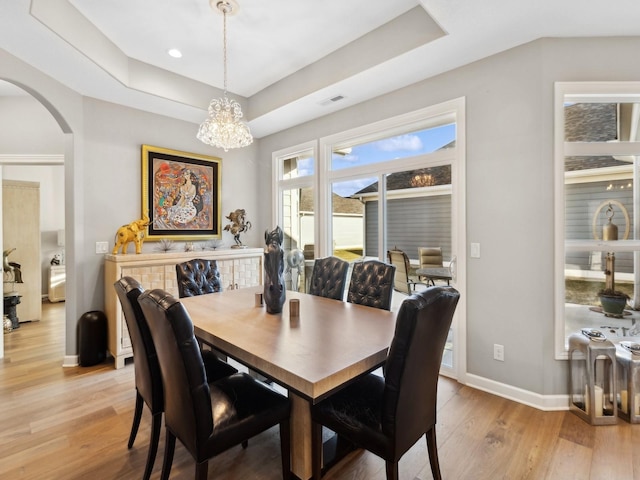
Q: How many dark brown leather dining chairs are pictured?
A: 6